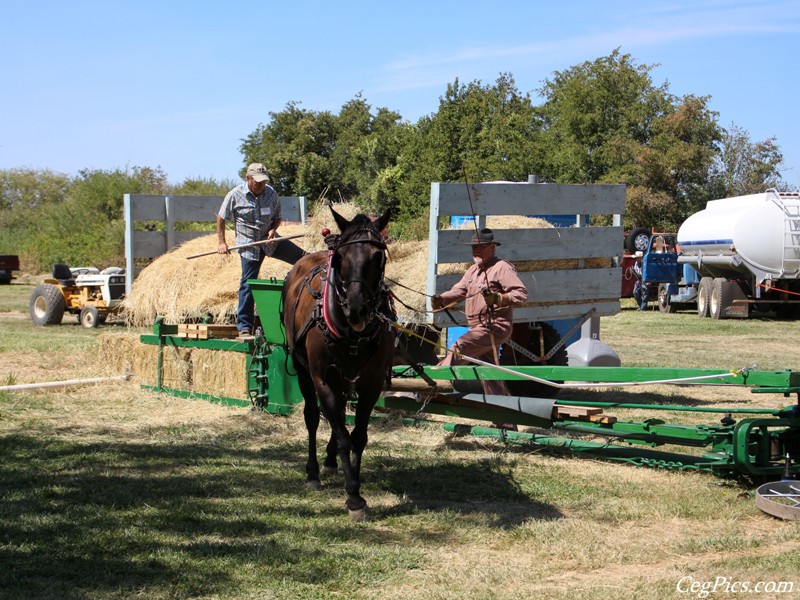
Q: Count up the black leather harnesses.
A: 1